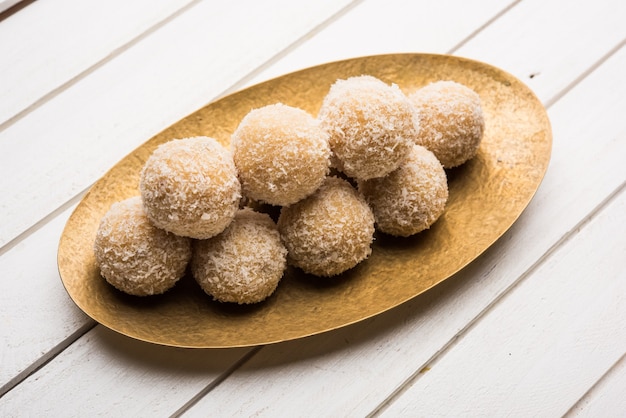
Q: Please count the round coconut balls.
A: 8